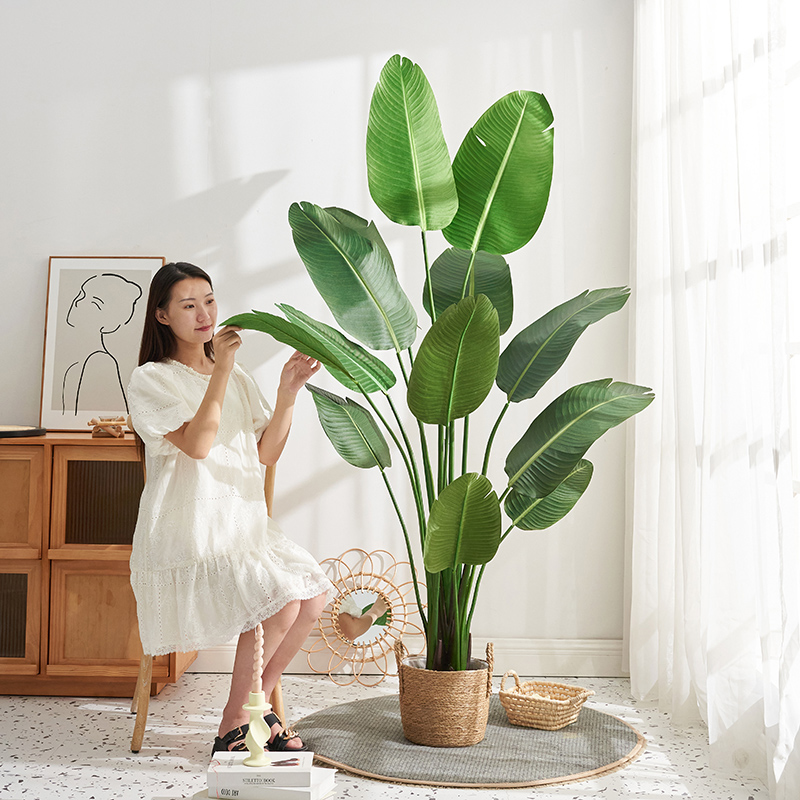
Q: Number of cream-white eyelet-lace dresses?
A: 1